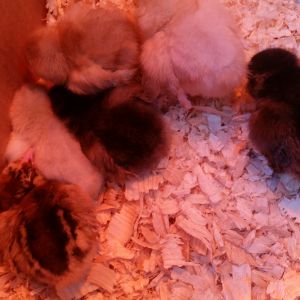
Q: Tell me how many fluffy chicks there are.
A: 6